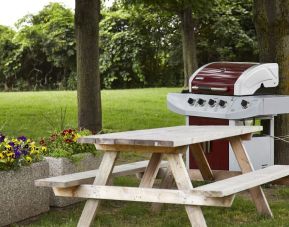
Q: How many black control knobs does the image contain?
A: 5